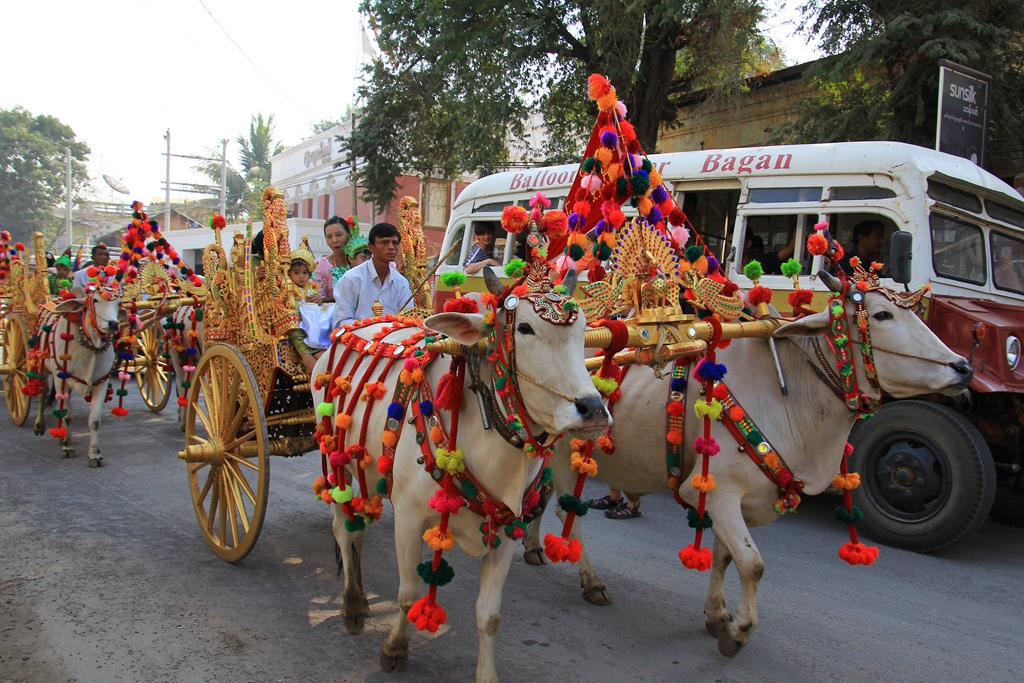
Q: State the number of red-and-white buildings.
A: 1